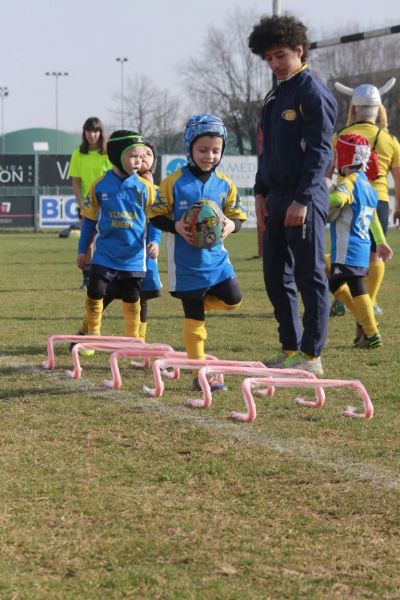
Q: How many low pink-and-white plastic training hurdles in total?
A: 6